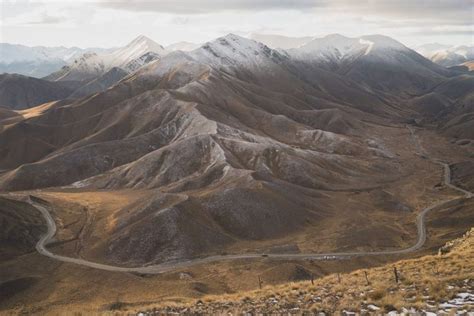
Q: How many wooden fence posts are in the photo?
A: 5